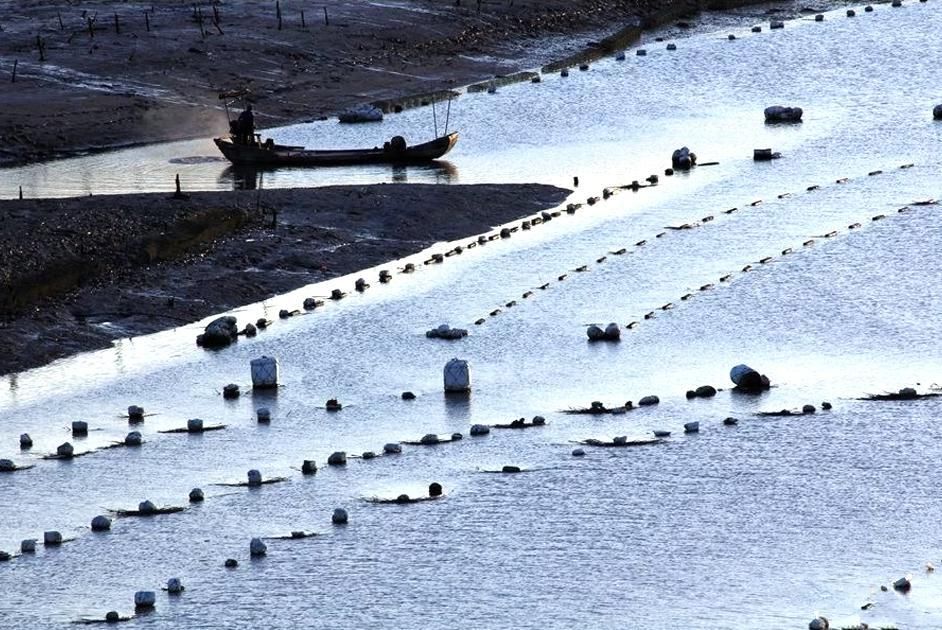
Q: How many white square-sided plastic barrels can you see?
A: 2